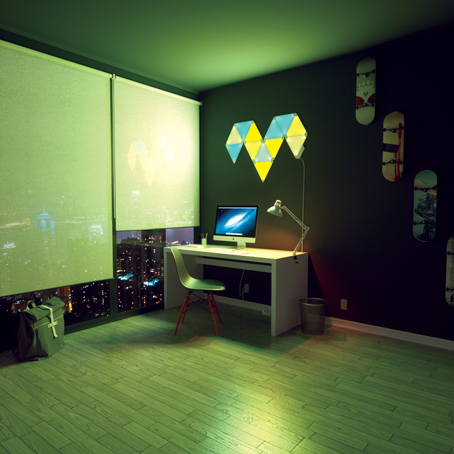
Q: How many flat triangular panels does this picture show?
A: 12